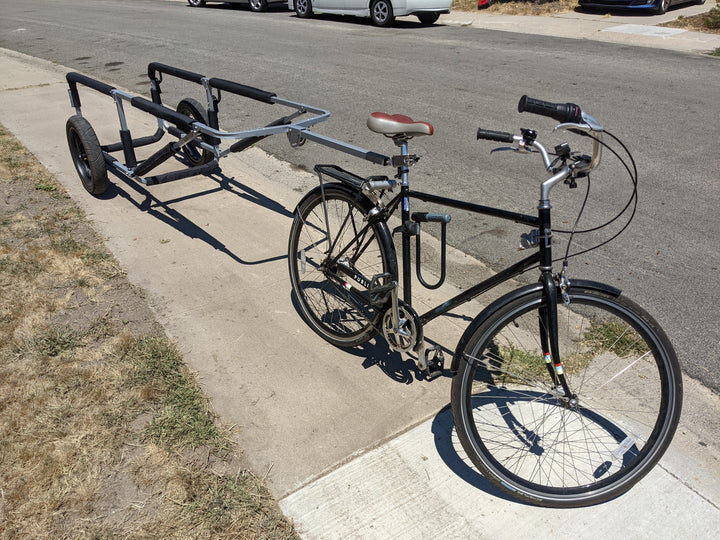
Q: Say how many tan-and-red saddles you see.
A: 1